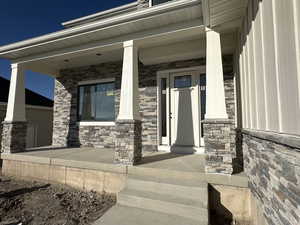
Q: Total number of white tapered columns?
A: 3